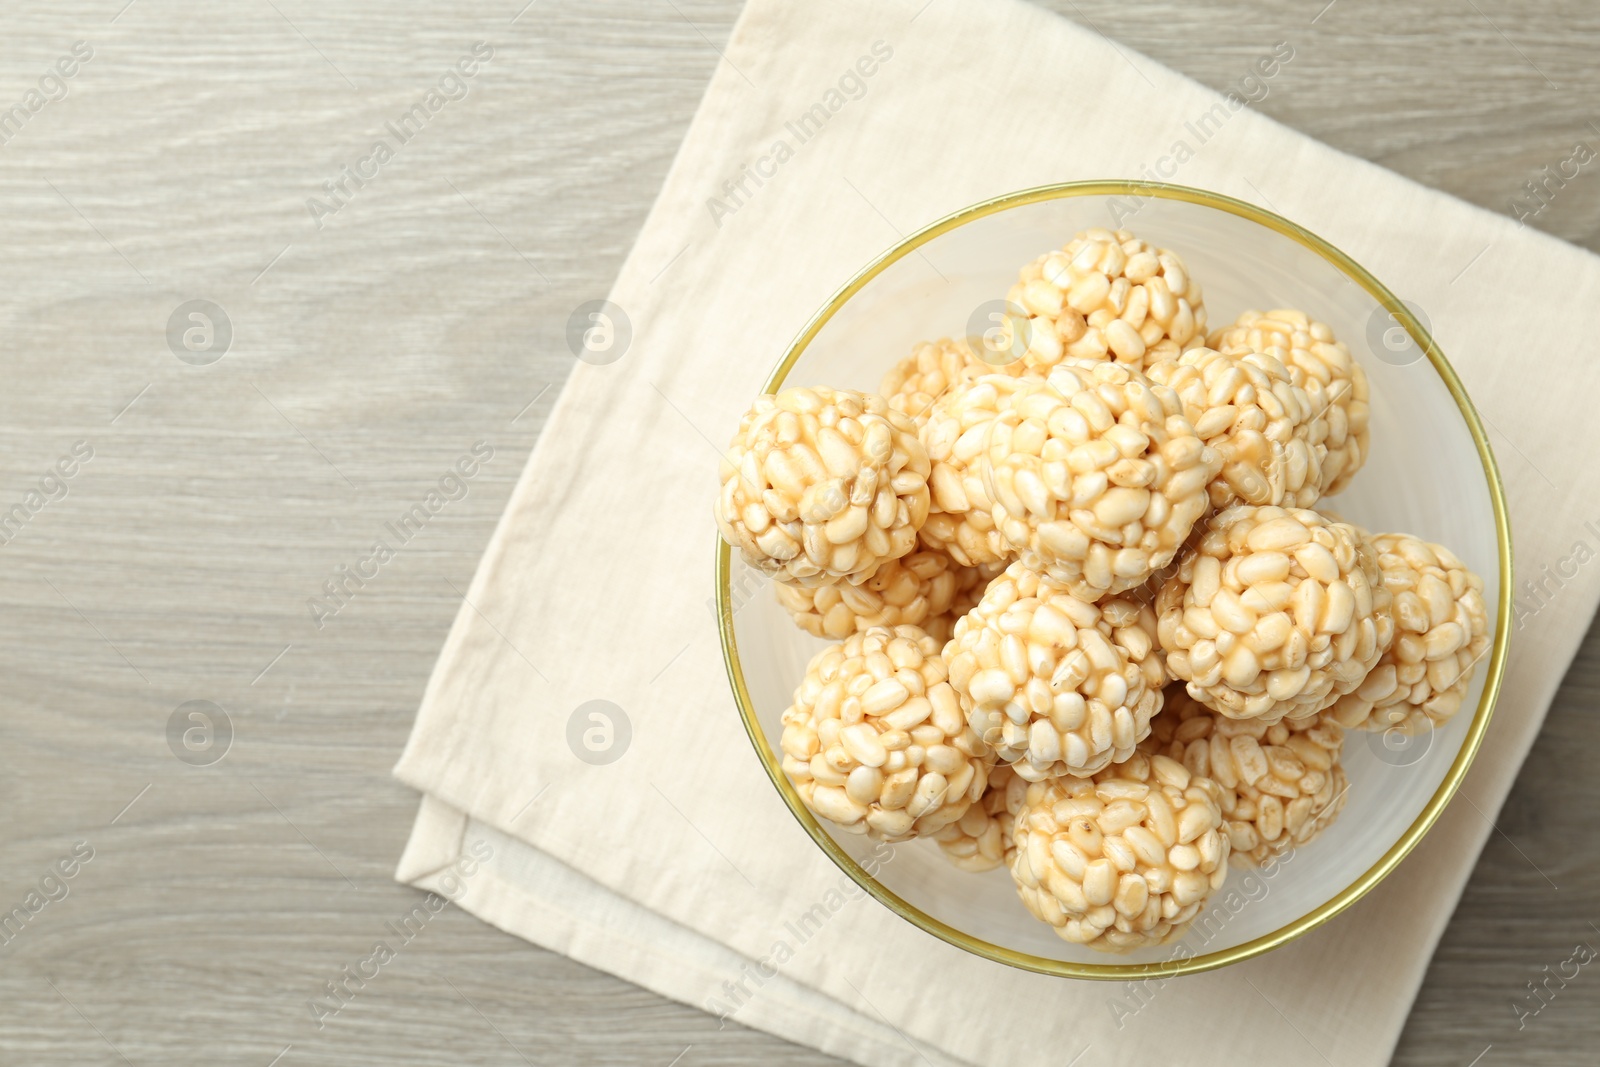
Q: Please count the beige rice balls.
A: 15